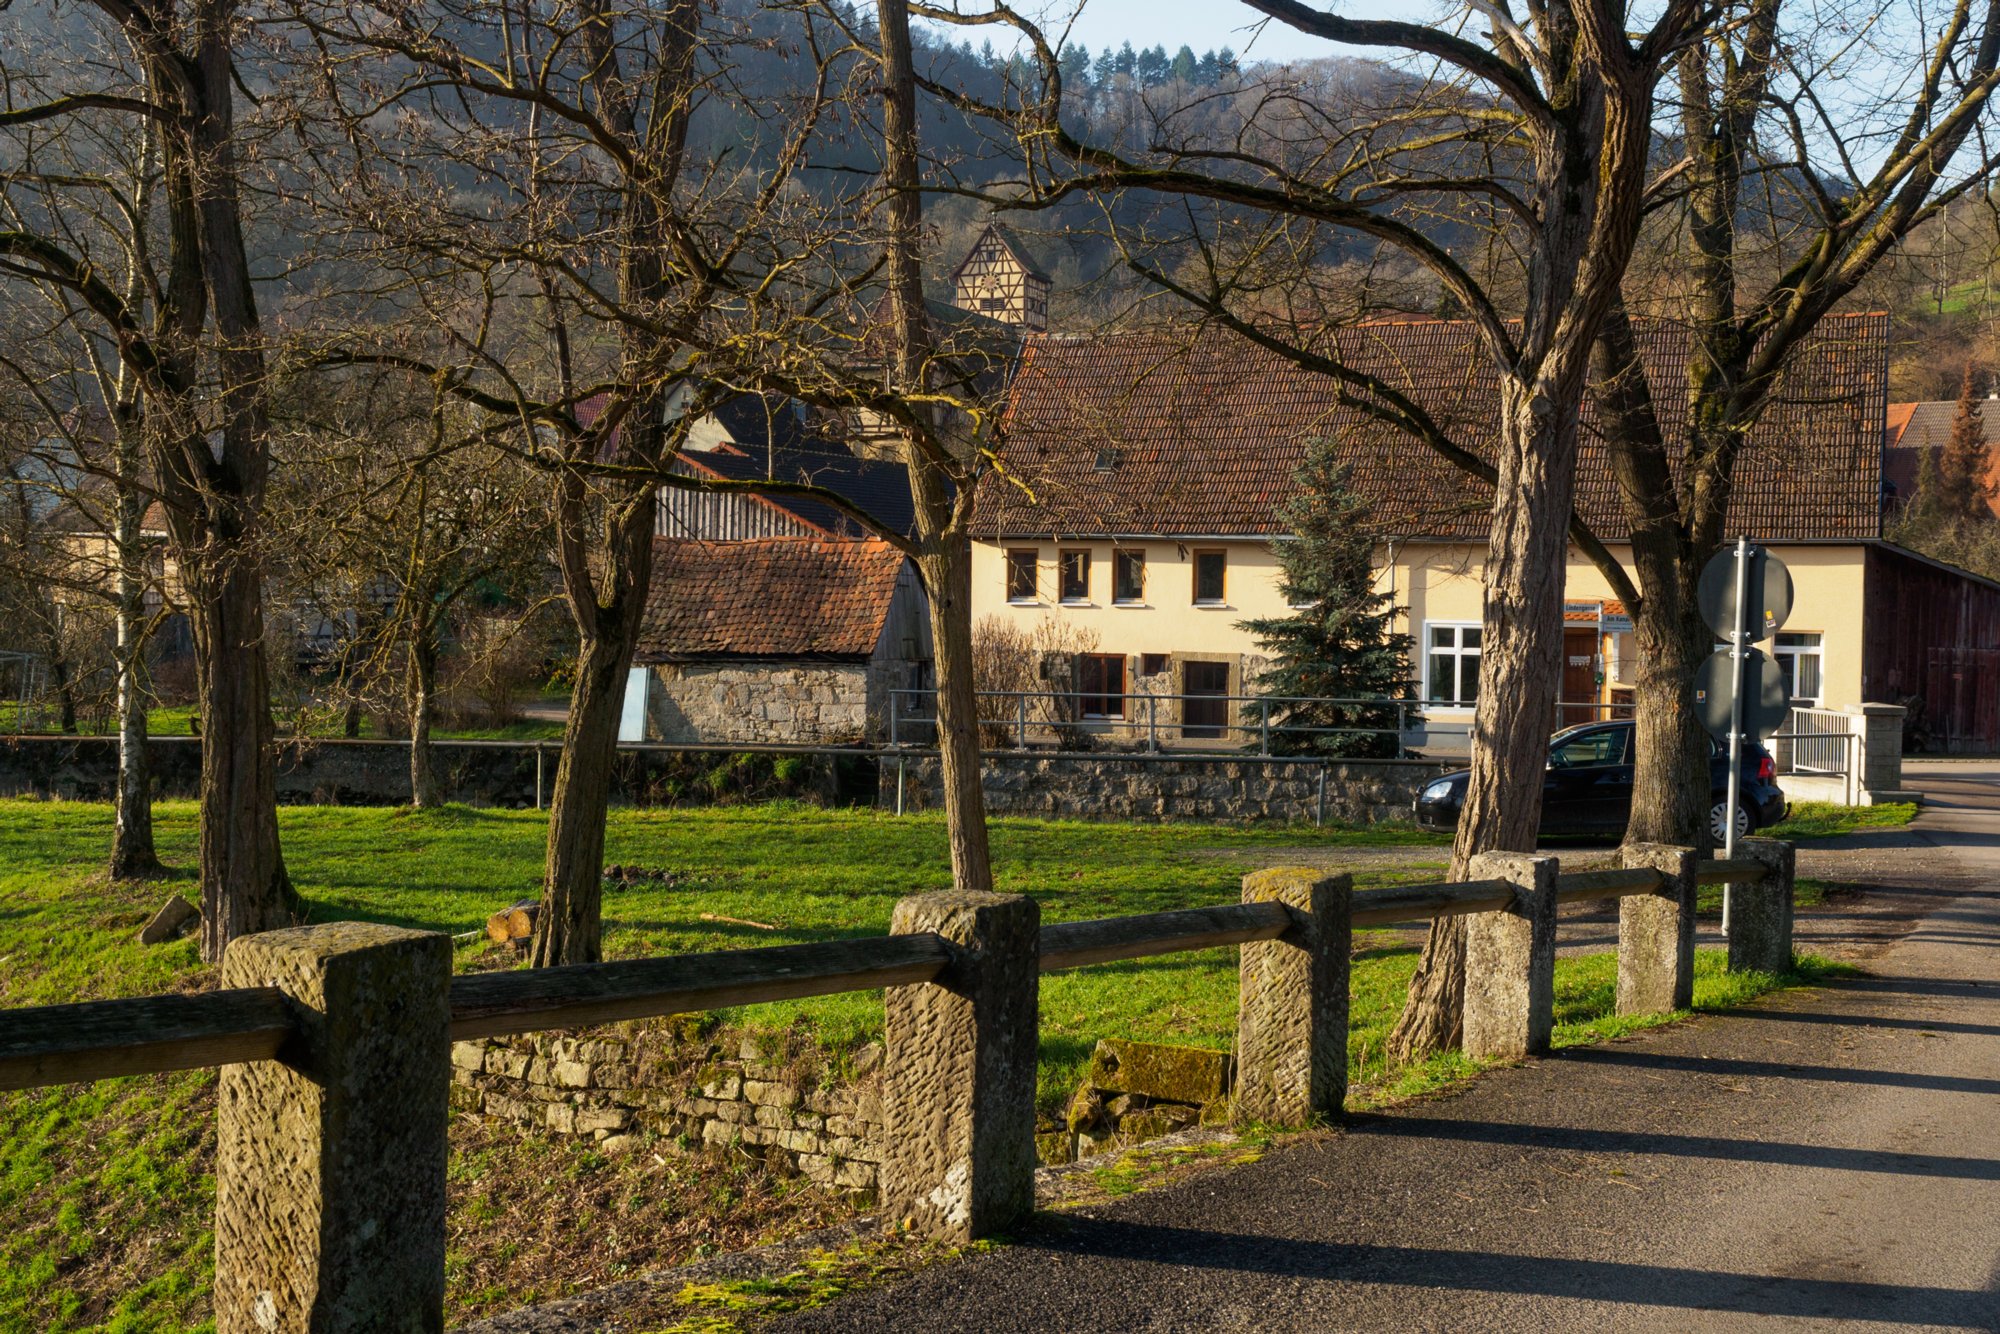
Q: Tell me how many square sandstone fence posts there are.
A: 6